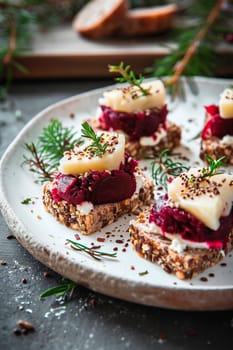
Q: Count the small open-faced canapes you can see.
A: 4